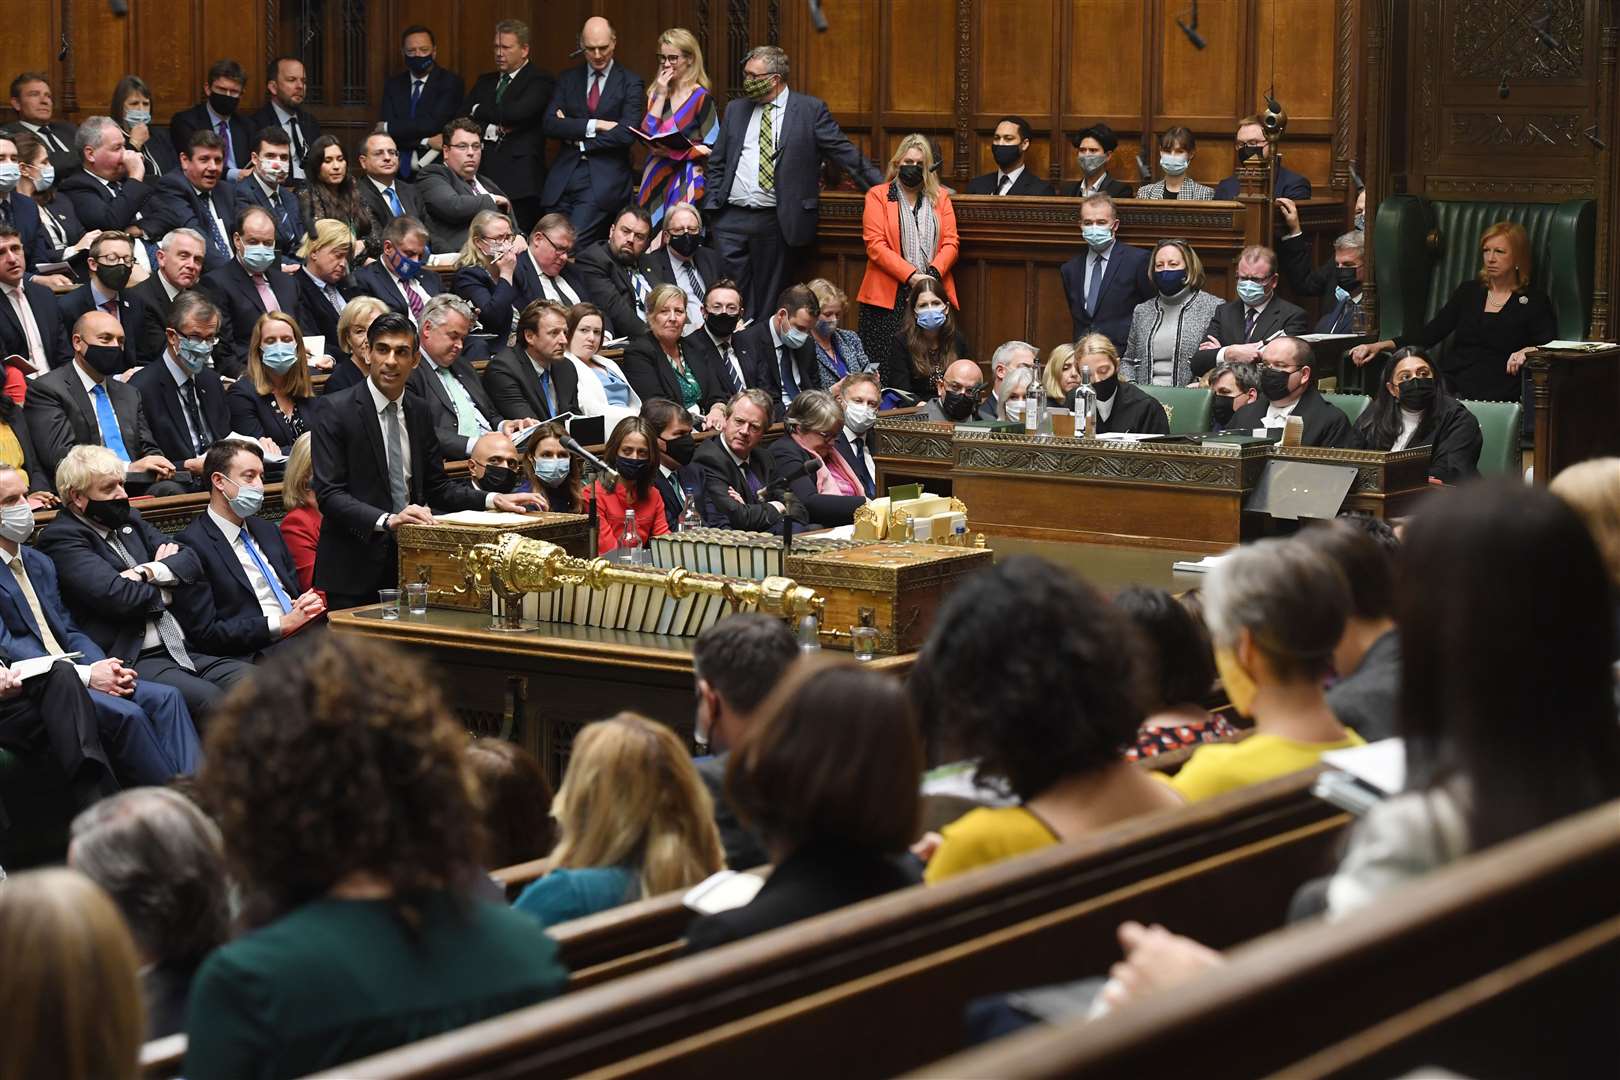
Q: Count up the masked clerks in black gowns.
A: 3